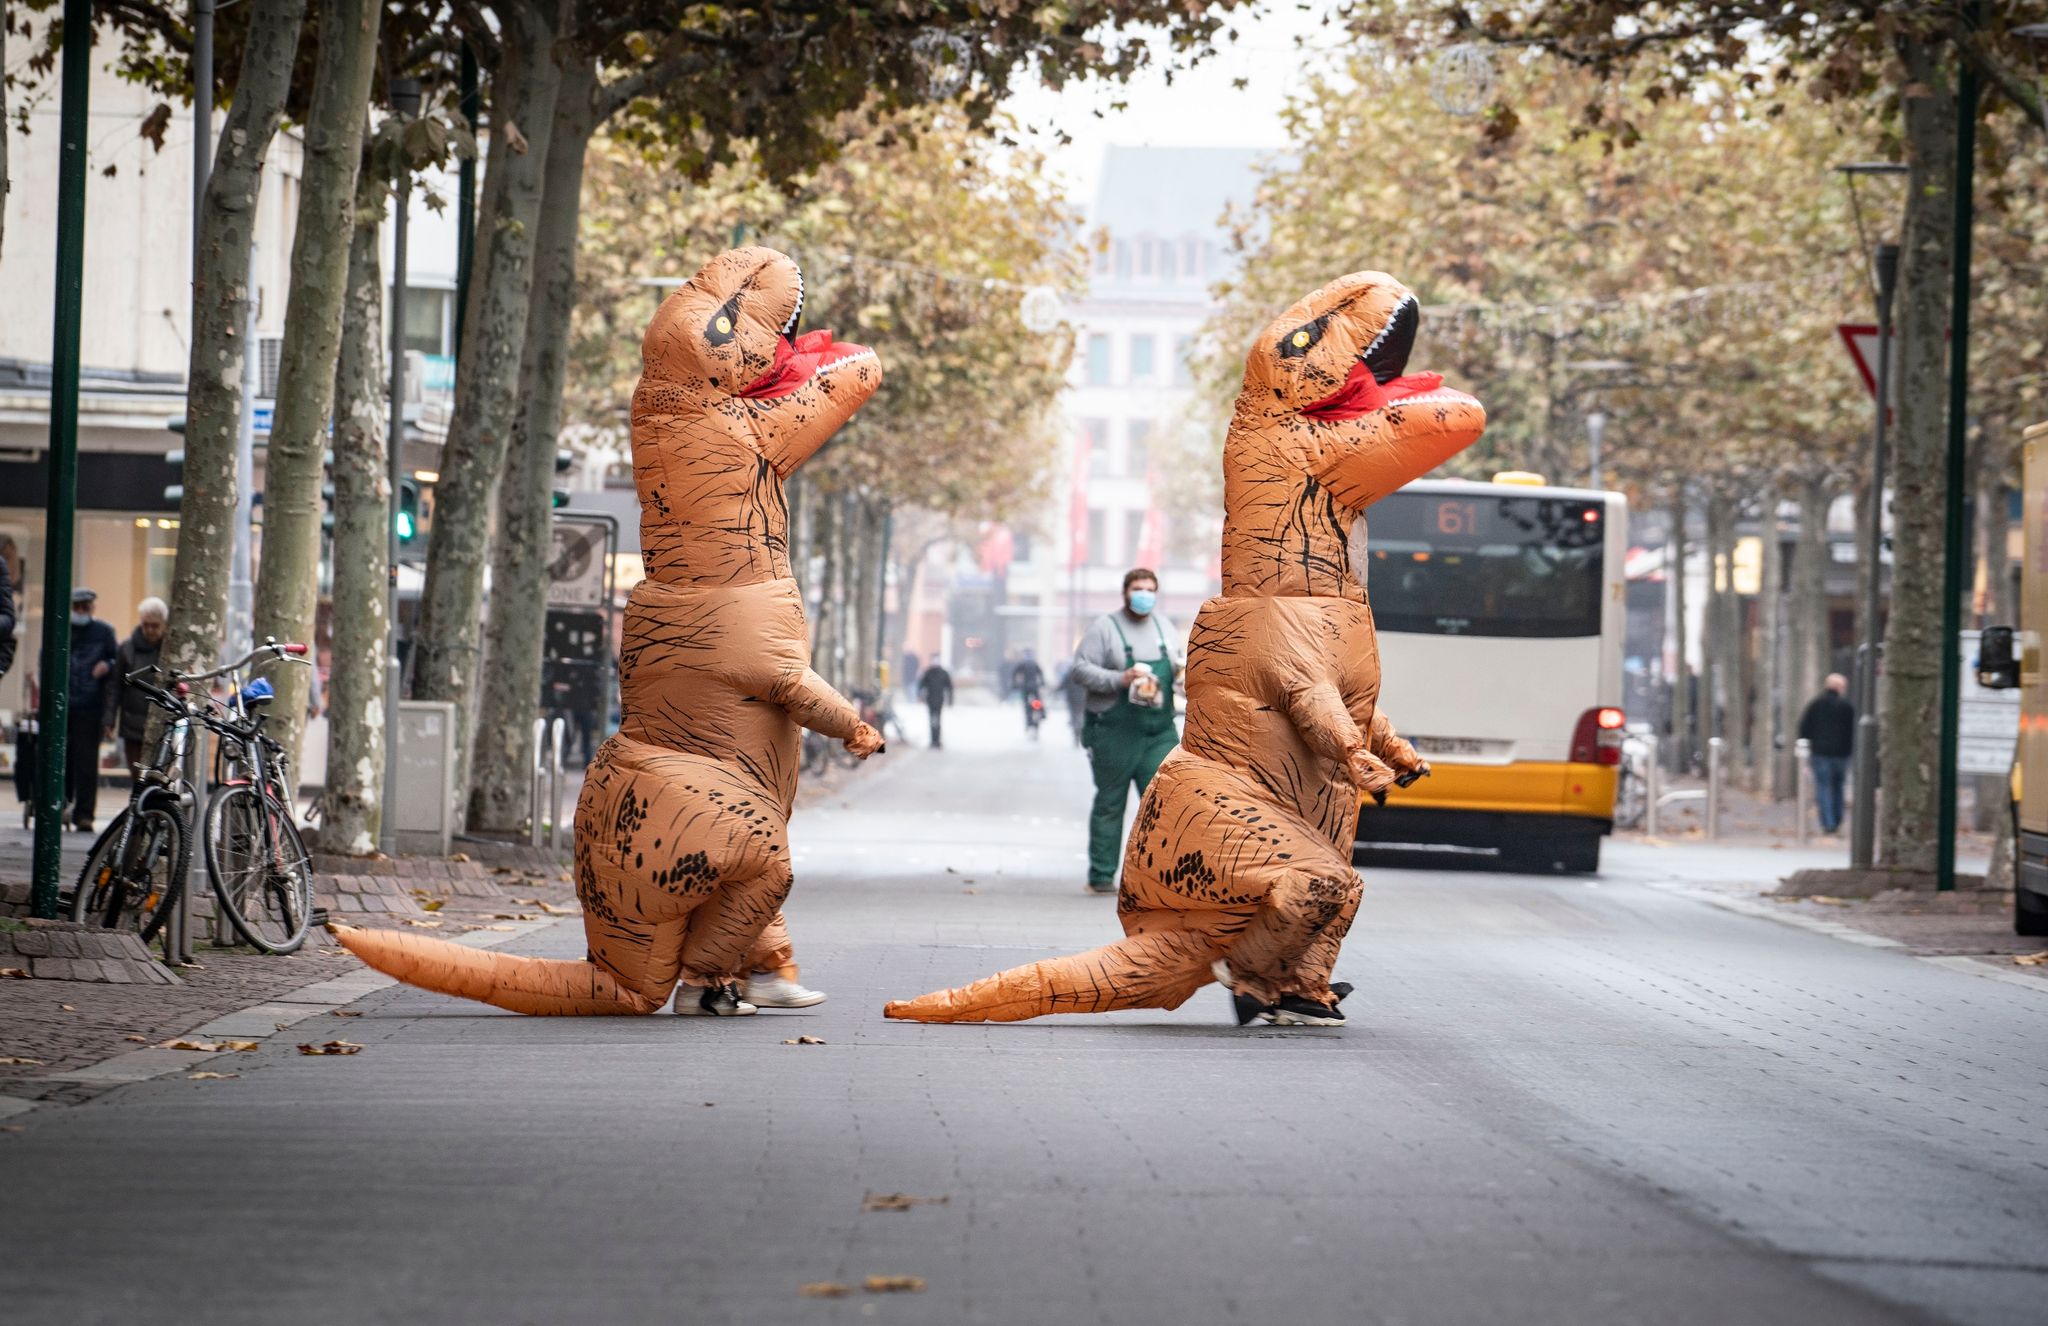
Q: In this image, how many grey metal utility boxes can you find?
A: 1